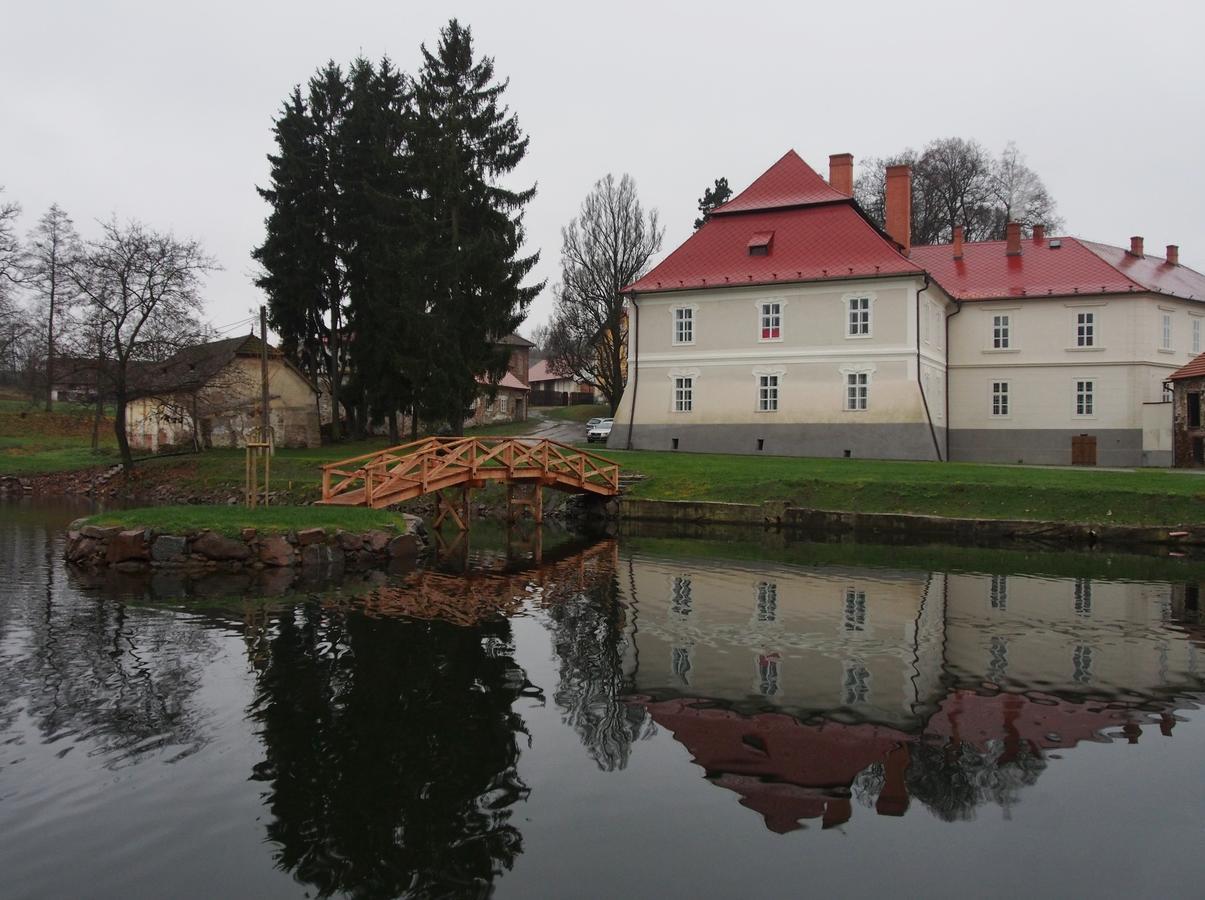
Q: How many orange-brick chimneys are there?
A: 7